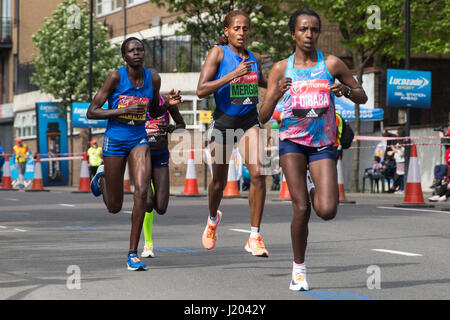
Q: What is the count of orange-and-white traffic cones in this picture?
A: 9